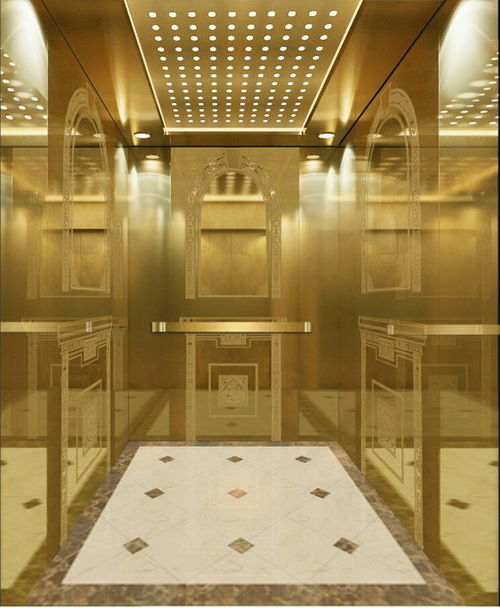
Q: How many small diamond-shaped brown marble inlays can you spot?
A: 9